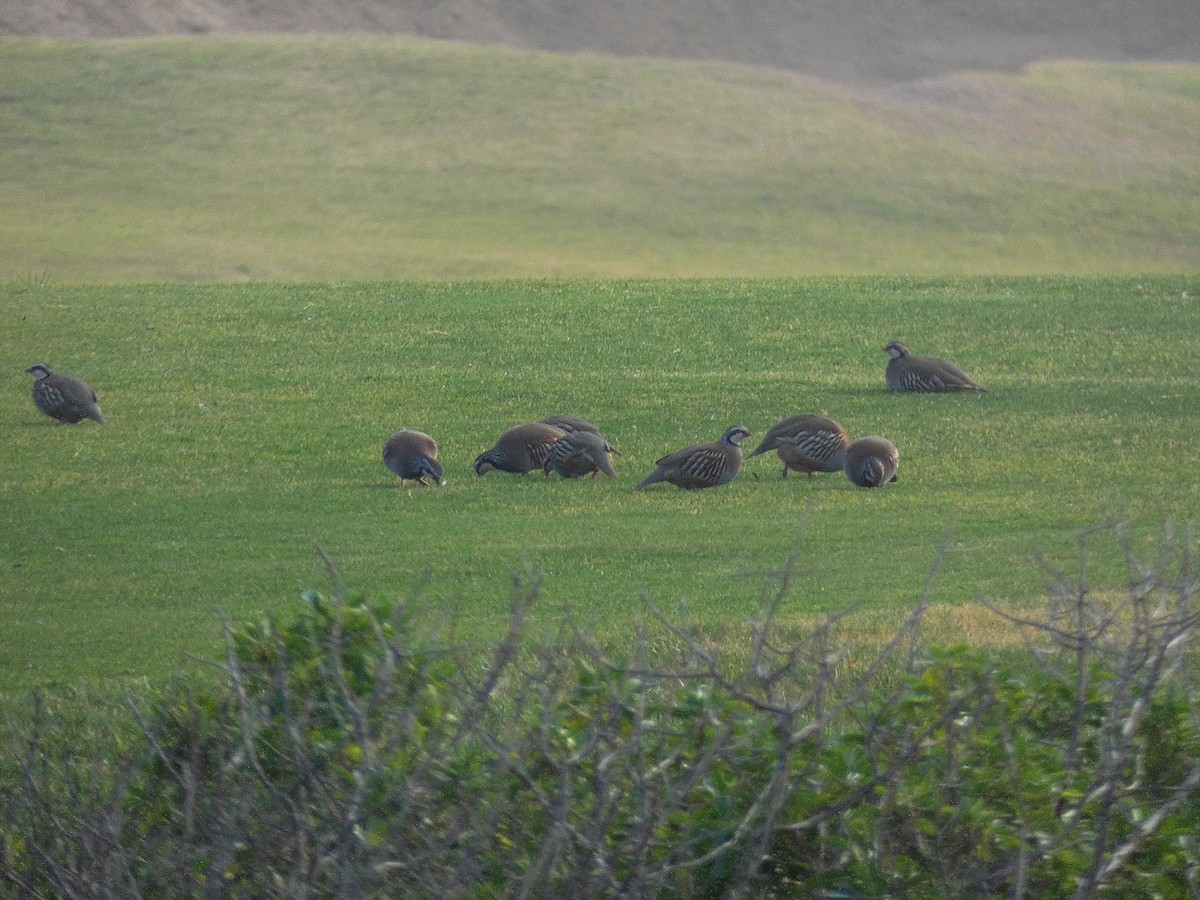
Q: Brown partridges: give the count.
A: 9